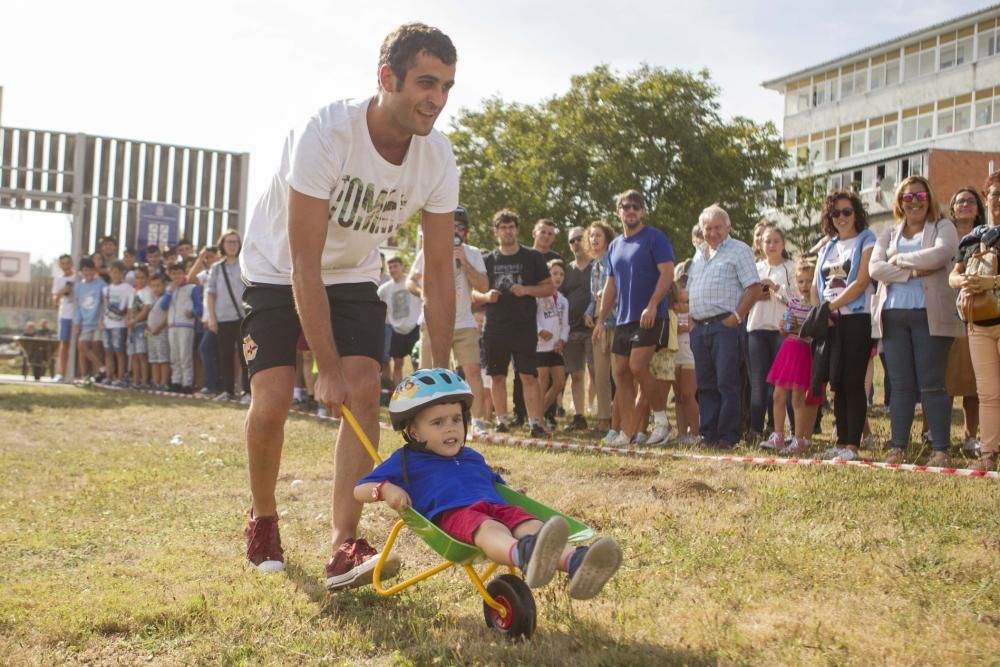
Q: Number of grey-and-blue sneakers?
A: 2